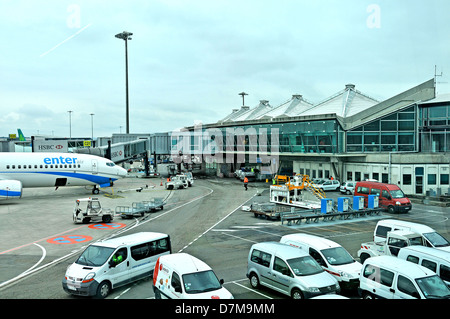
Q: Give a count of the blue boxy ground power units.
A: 4